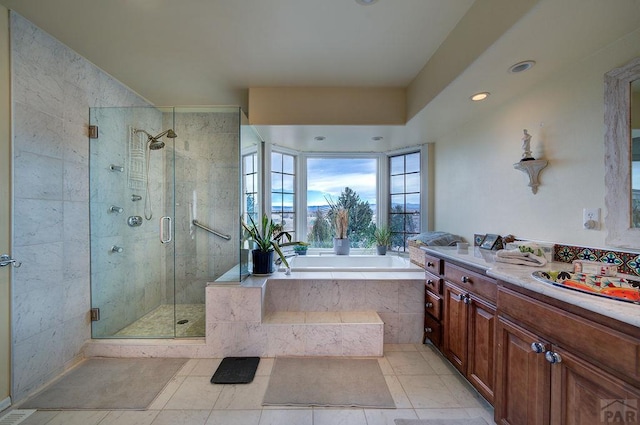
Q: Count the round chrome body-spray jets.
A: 3